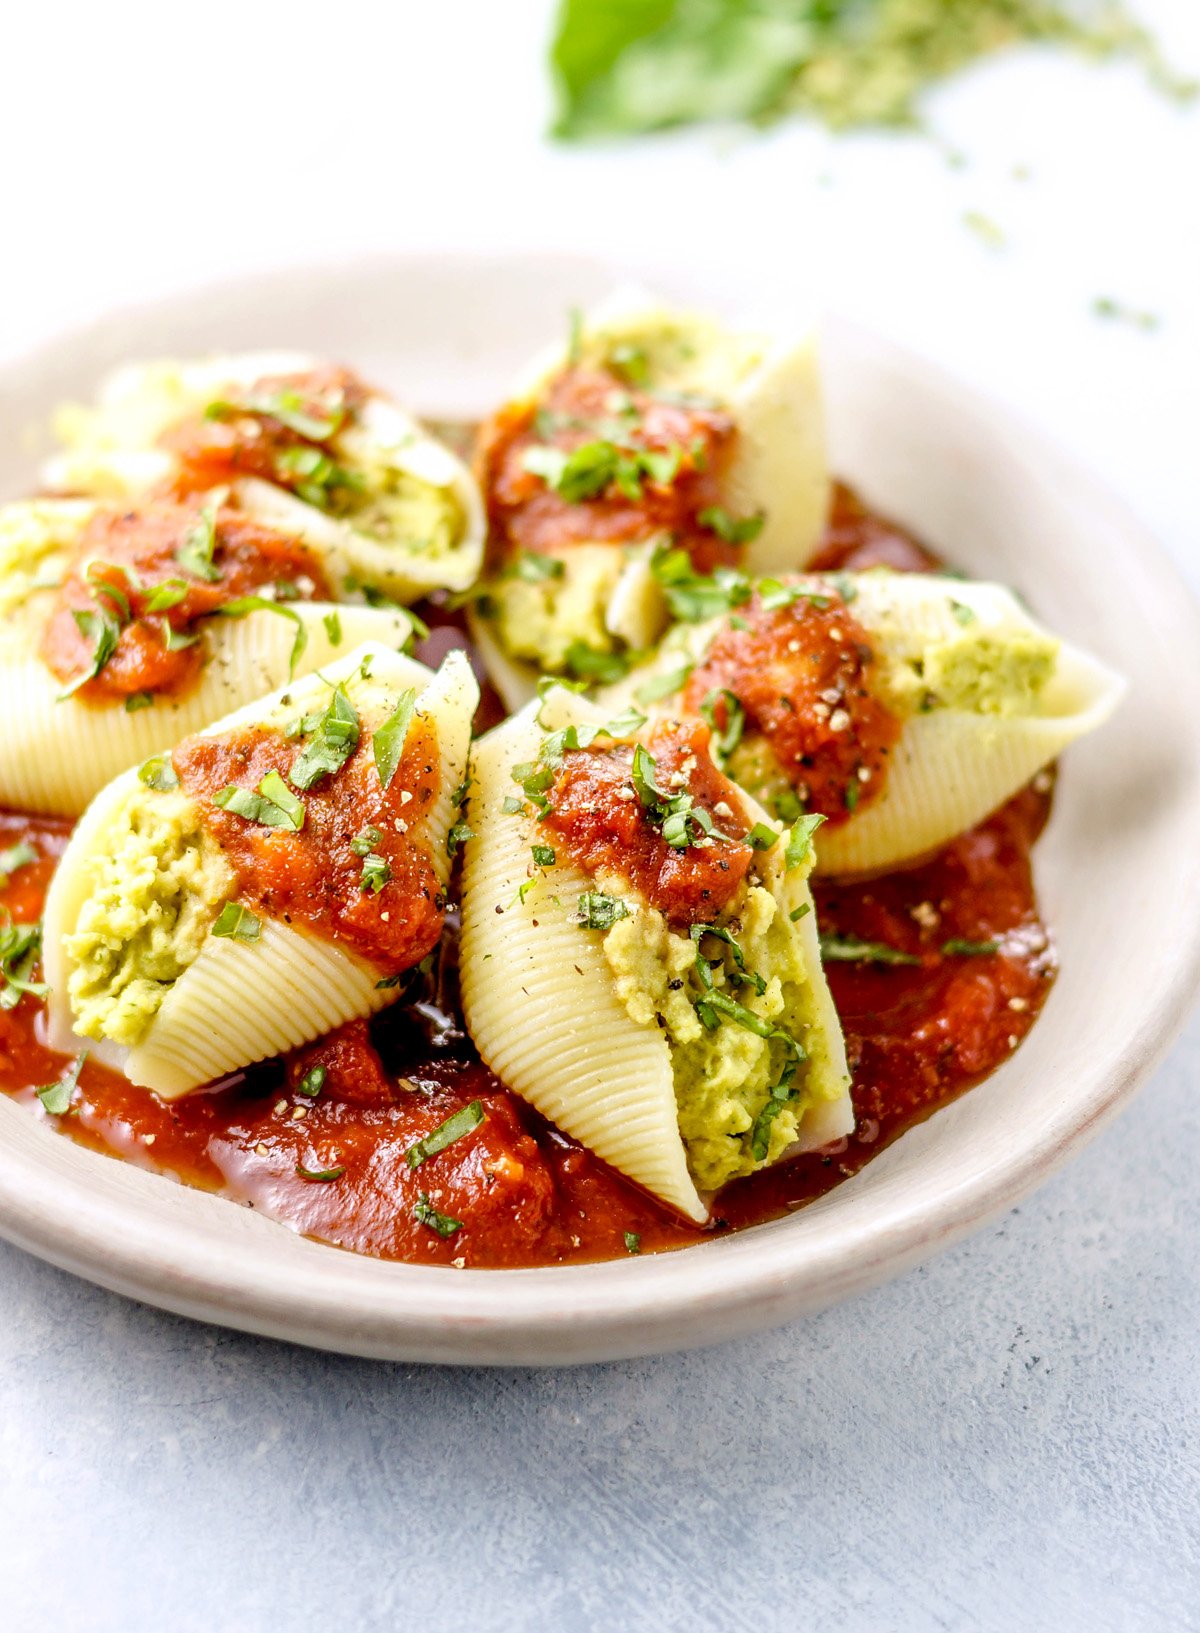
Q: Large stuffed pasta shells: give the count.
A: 6